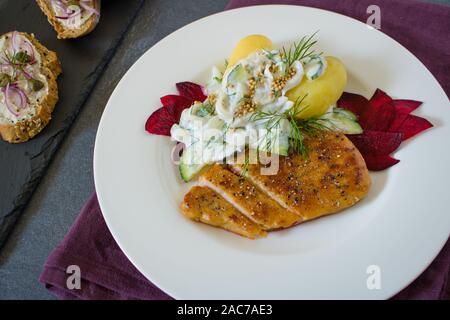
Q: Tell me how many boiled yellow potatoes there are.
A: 2